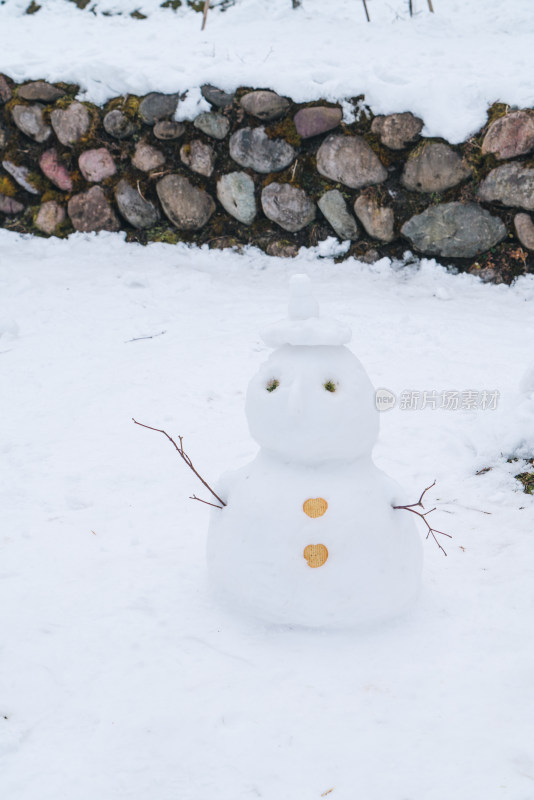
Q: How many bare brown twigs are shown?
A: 2